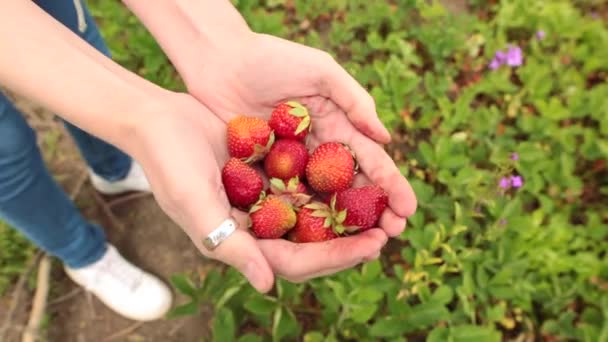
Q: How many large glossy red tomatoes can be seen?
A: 0